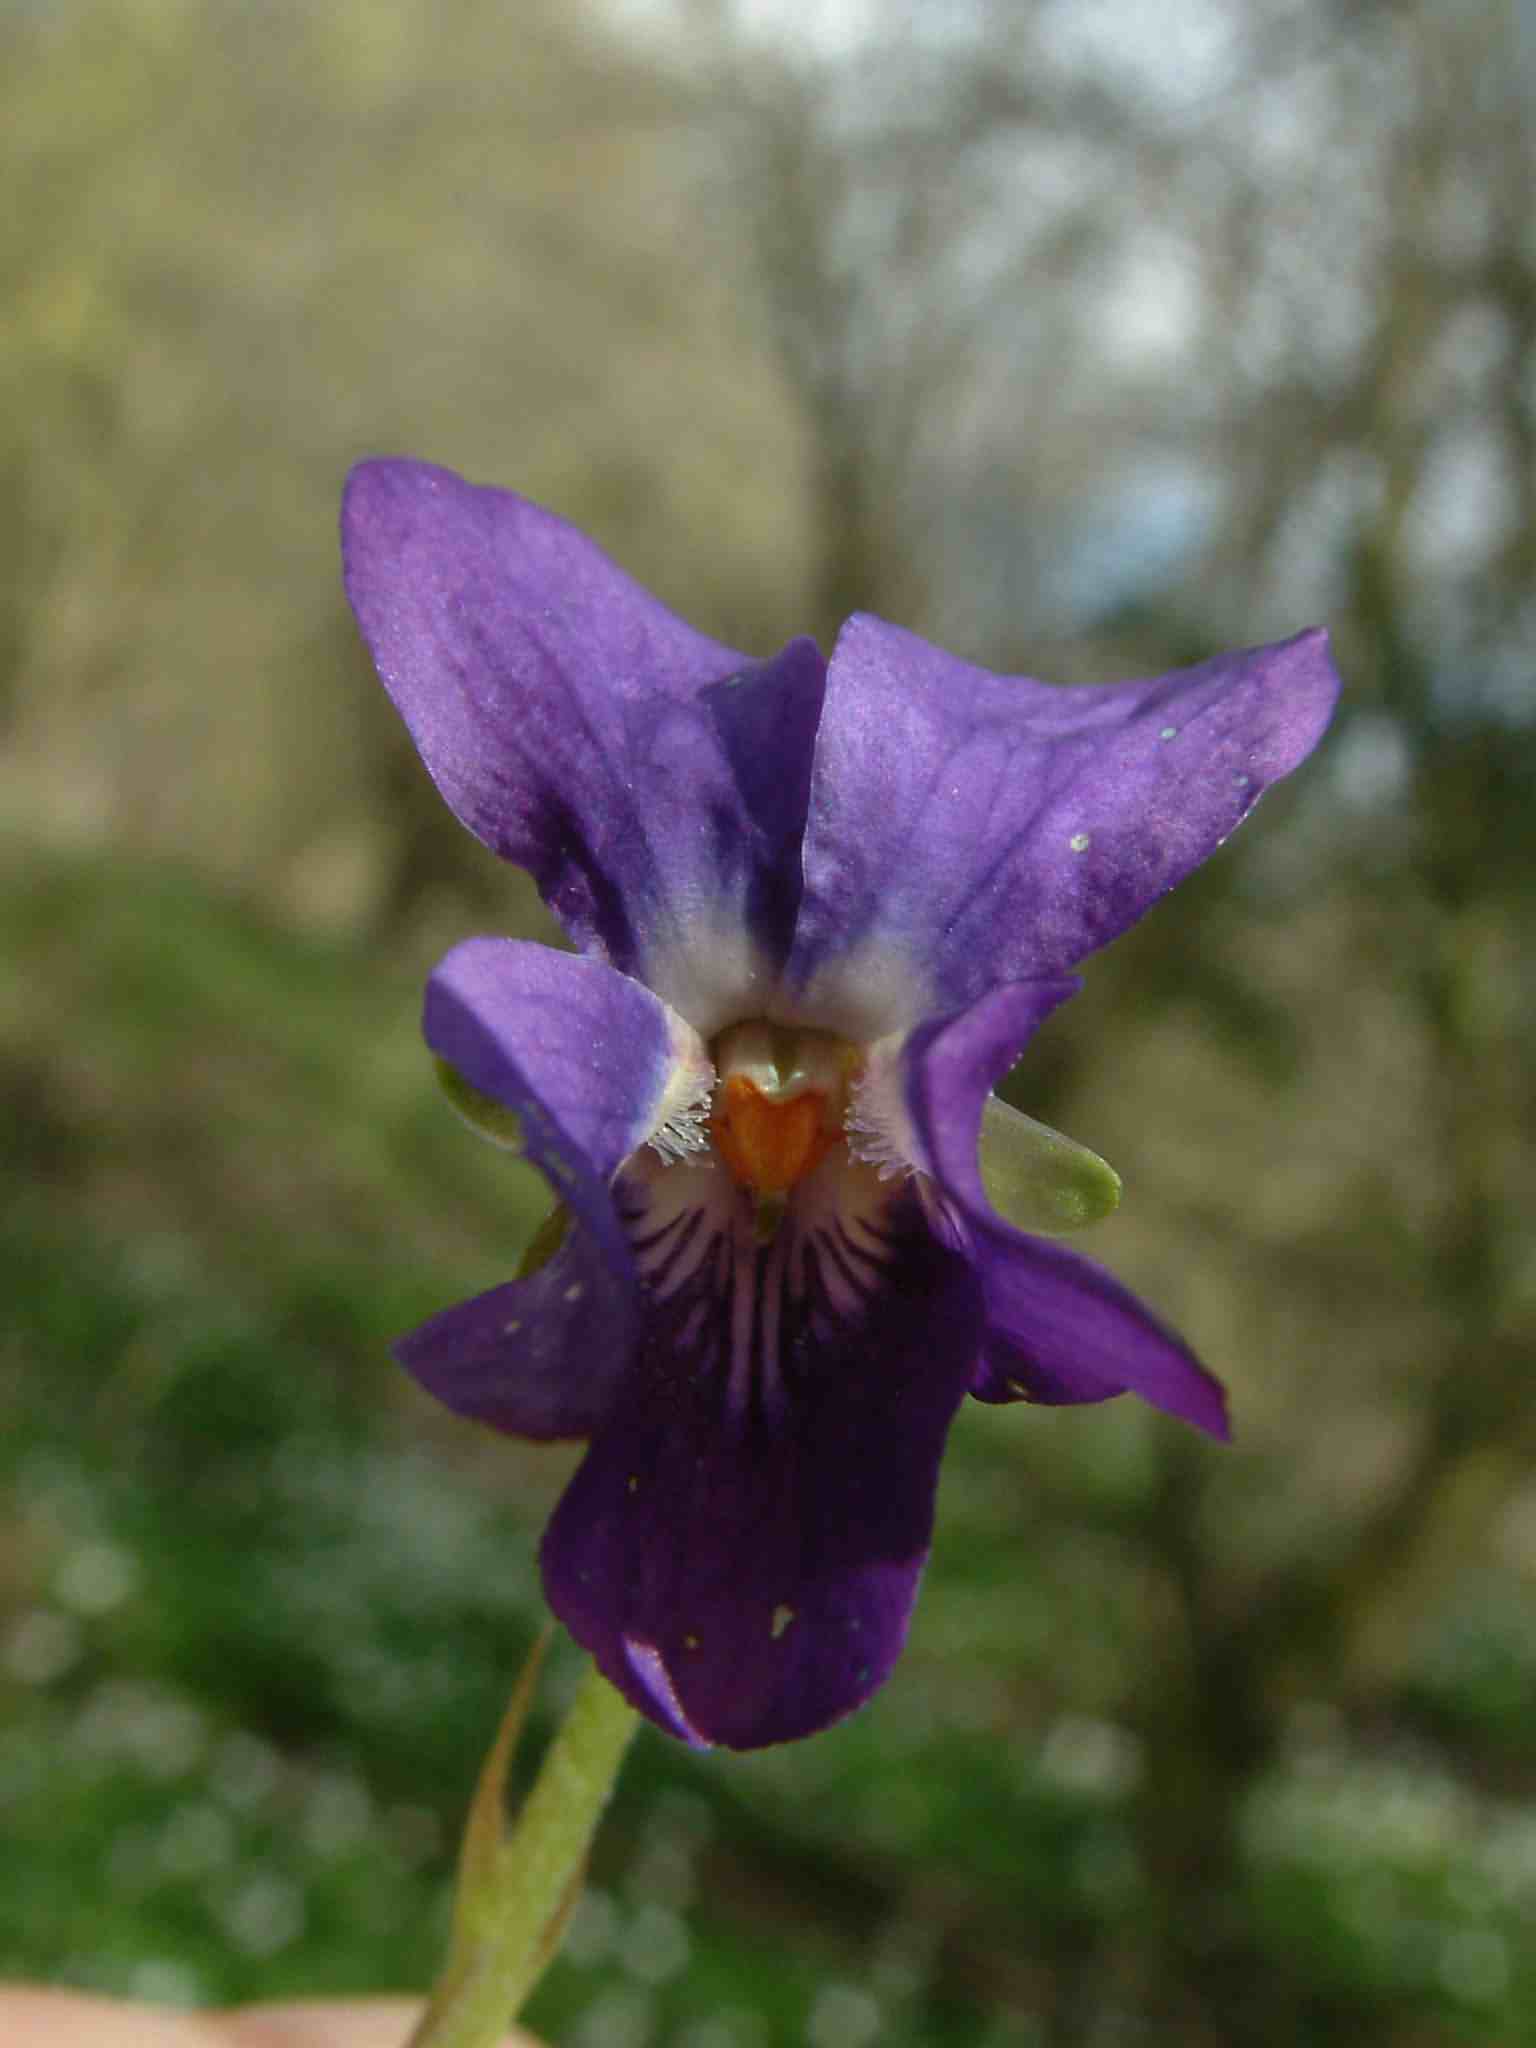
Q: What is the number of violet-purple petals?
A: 5